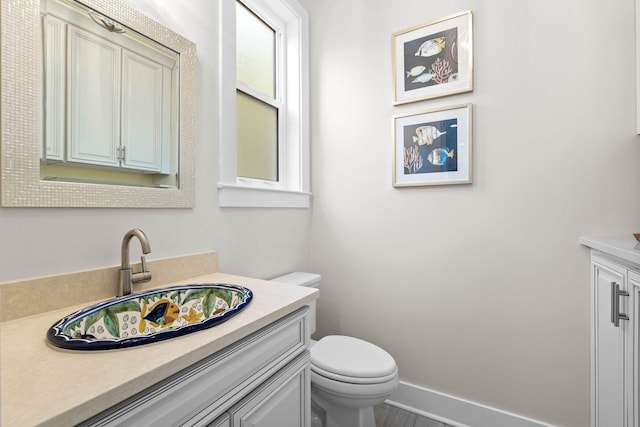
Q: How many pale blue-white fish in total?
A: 2